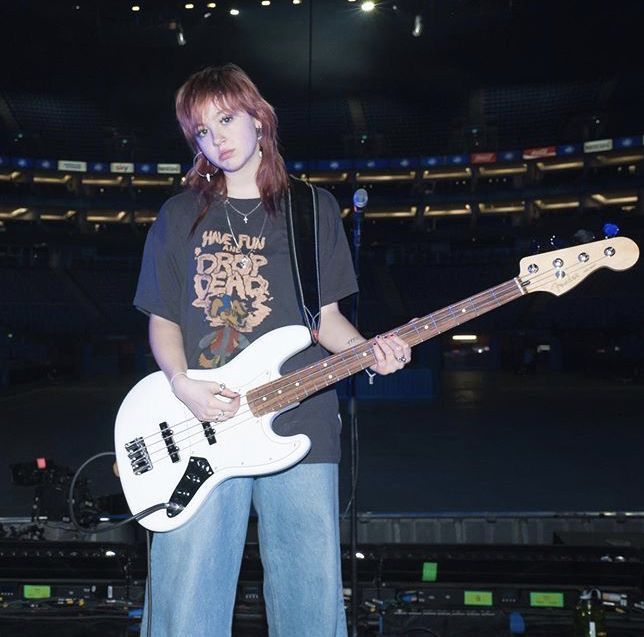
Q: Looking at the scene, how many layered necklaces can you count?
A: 2